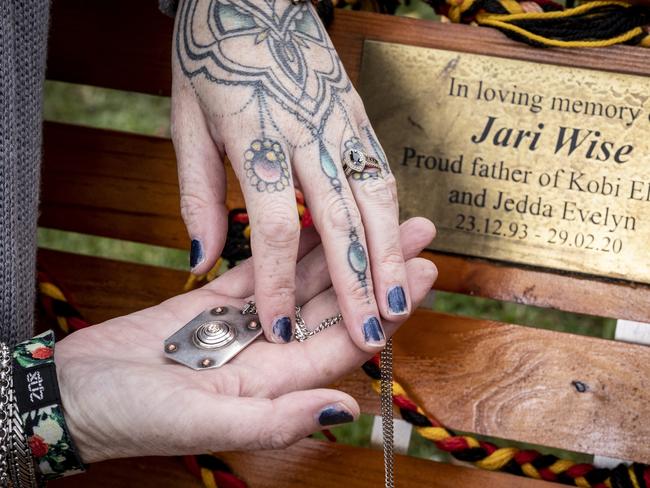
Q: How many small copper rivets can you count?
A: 4